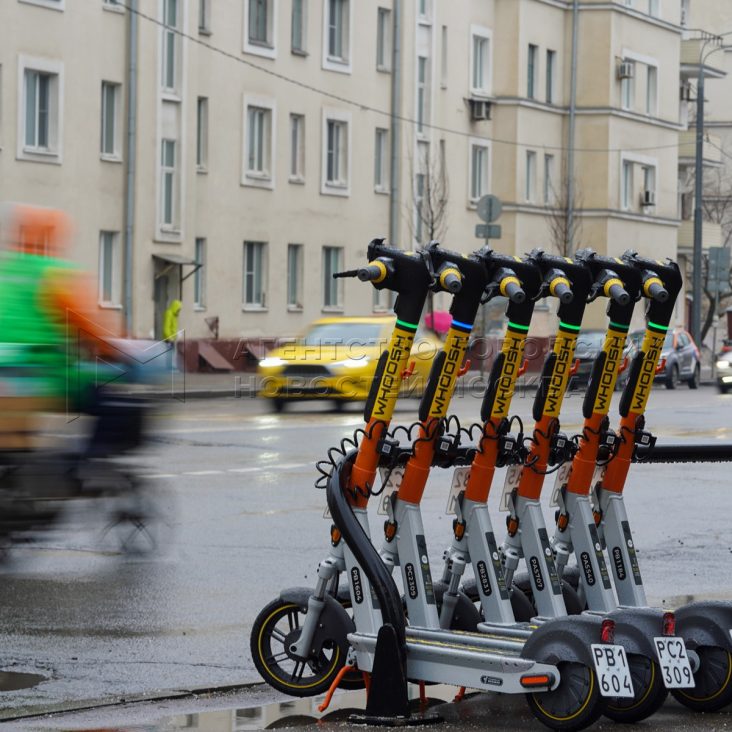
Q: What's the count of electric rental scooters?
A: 6